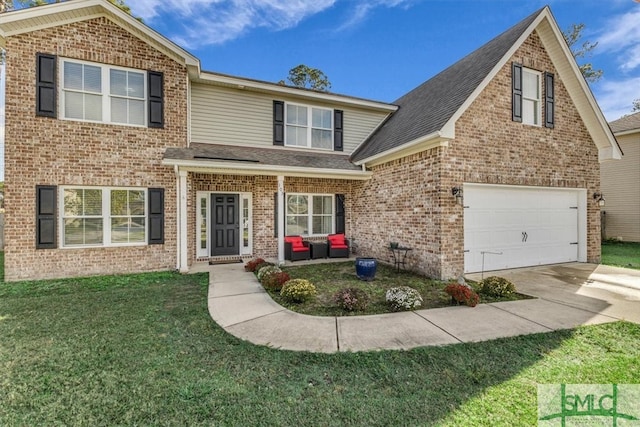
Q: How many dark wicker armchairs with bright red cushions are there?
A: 2